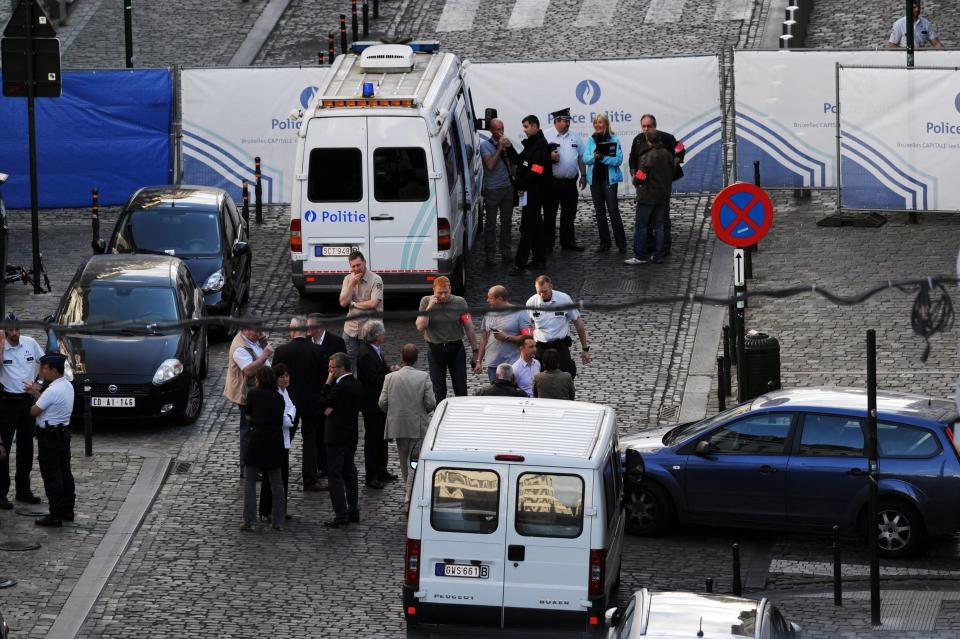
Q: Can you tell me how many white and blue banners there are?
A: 4